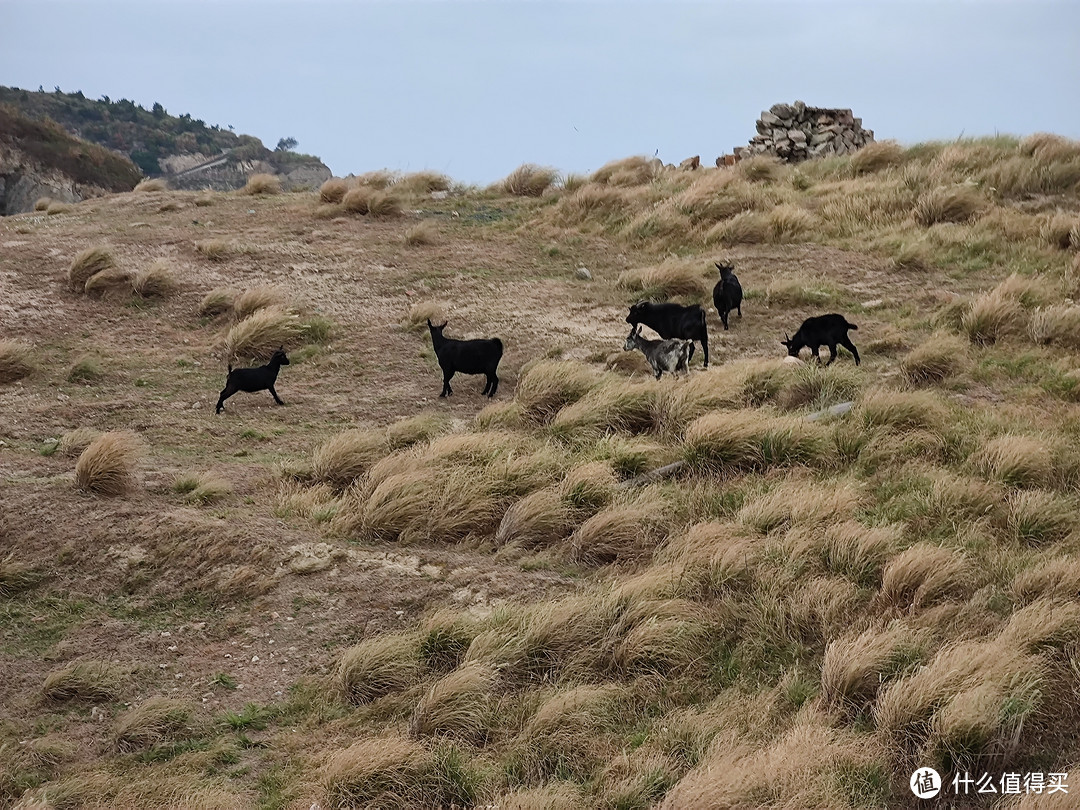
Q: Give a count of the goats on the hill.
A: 6